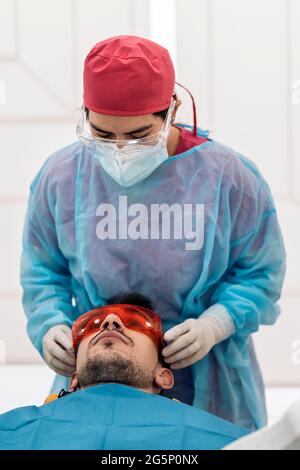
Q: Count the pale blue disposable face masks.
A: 1